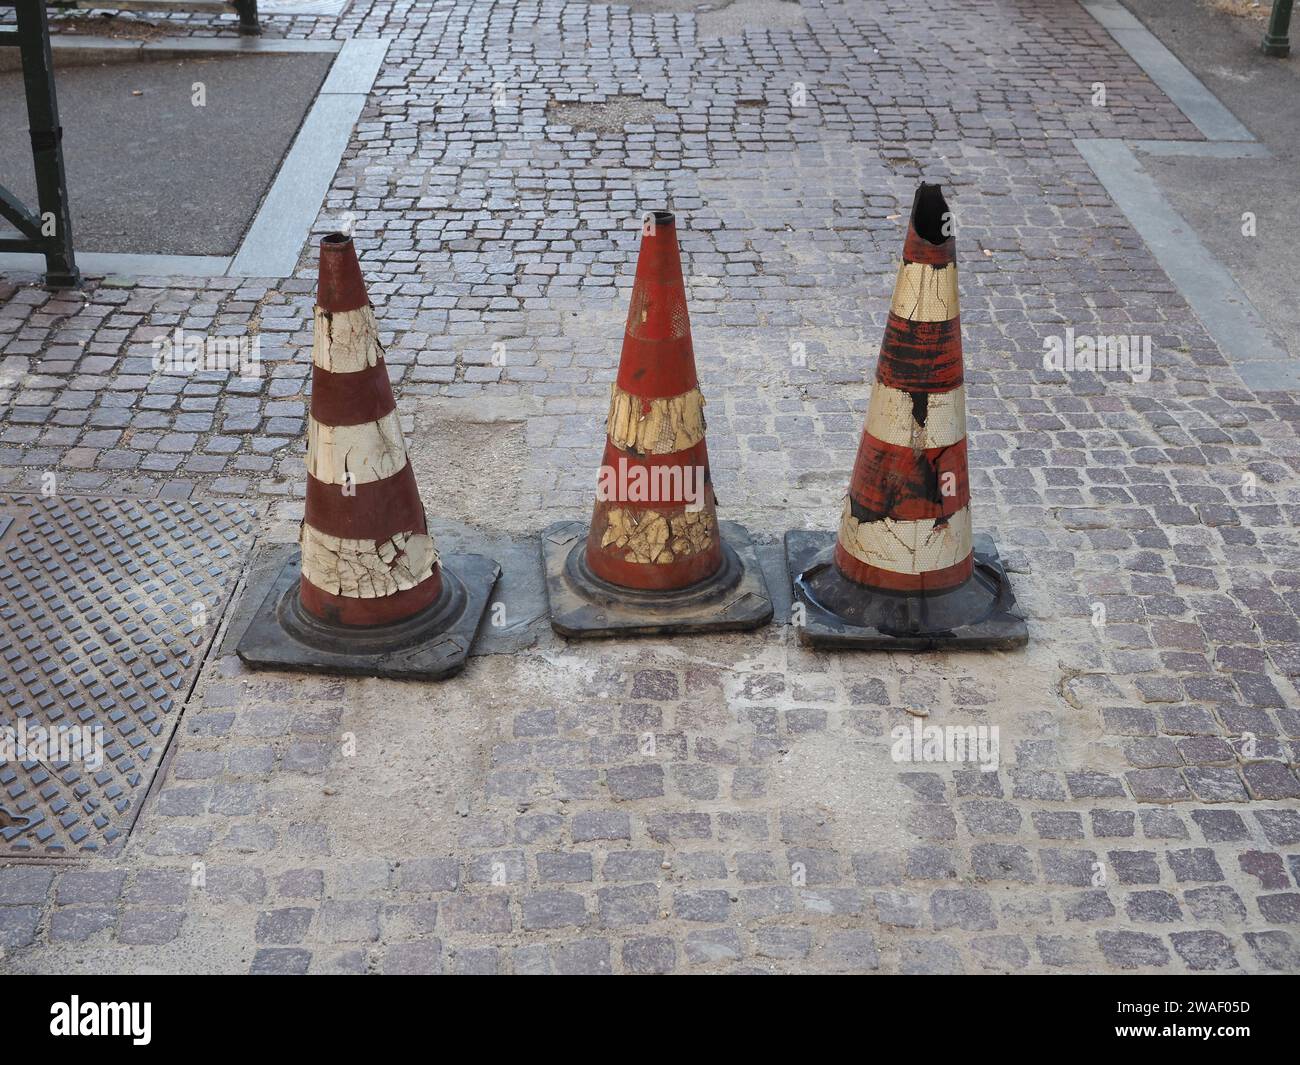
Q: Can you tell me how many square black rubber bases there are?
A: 3